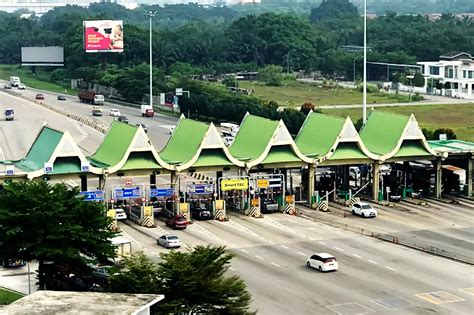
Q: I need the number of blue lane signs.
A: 4